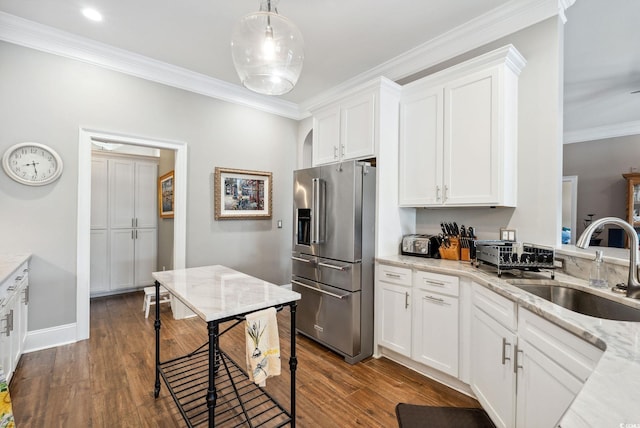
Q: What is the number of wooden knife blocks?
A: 2